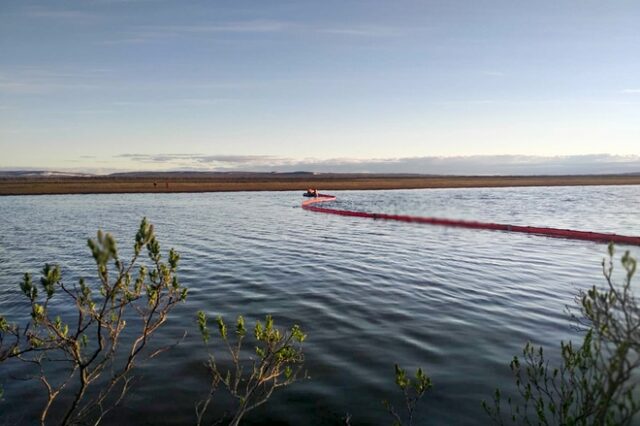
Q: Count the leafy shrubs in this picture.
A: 4